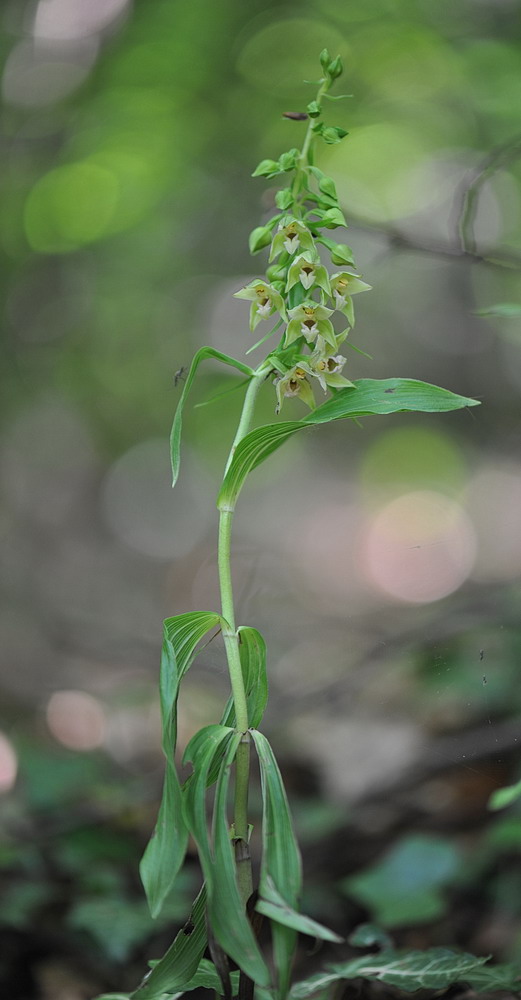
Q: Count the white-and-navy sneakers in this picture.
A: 0